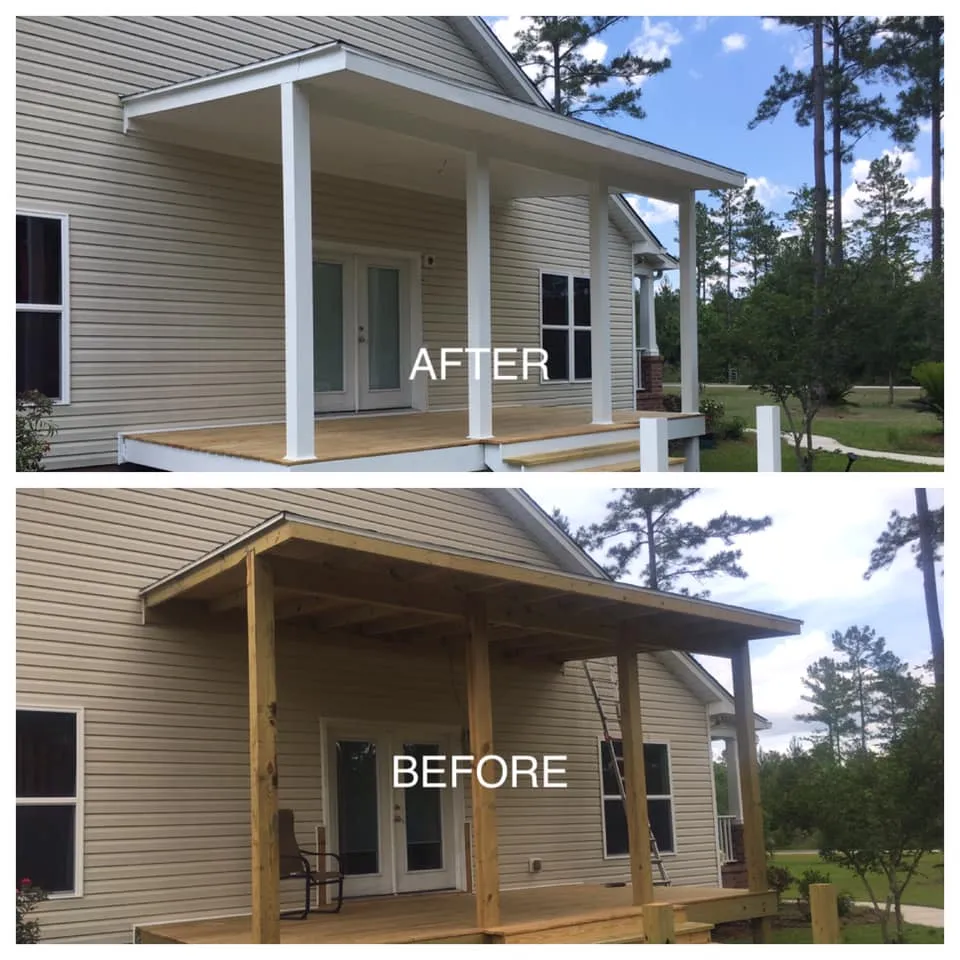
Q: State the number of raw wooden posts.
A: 6